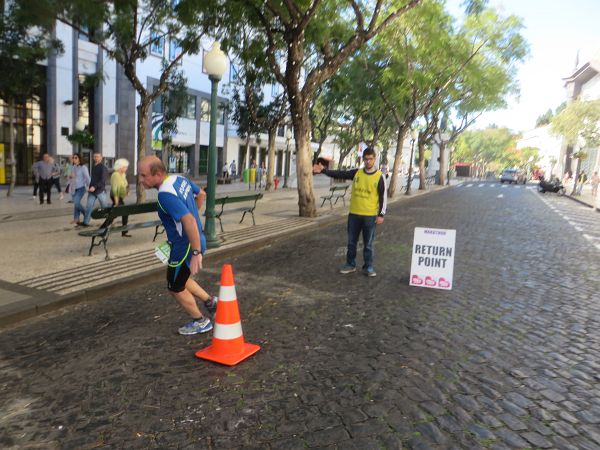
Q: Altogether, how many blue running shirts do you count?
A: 1